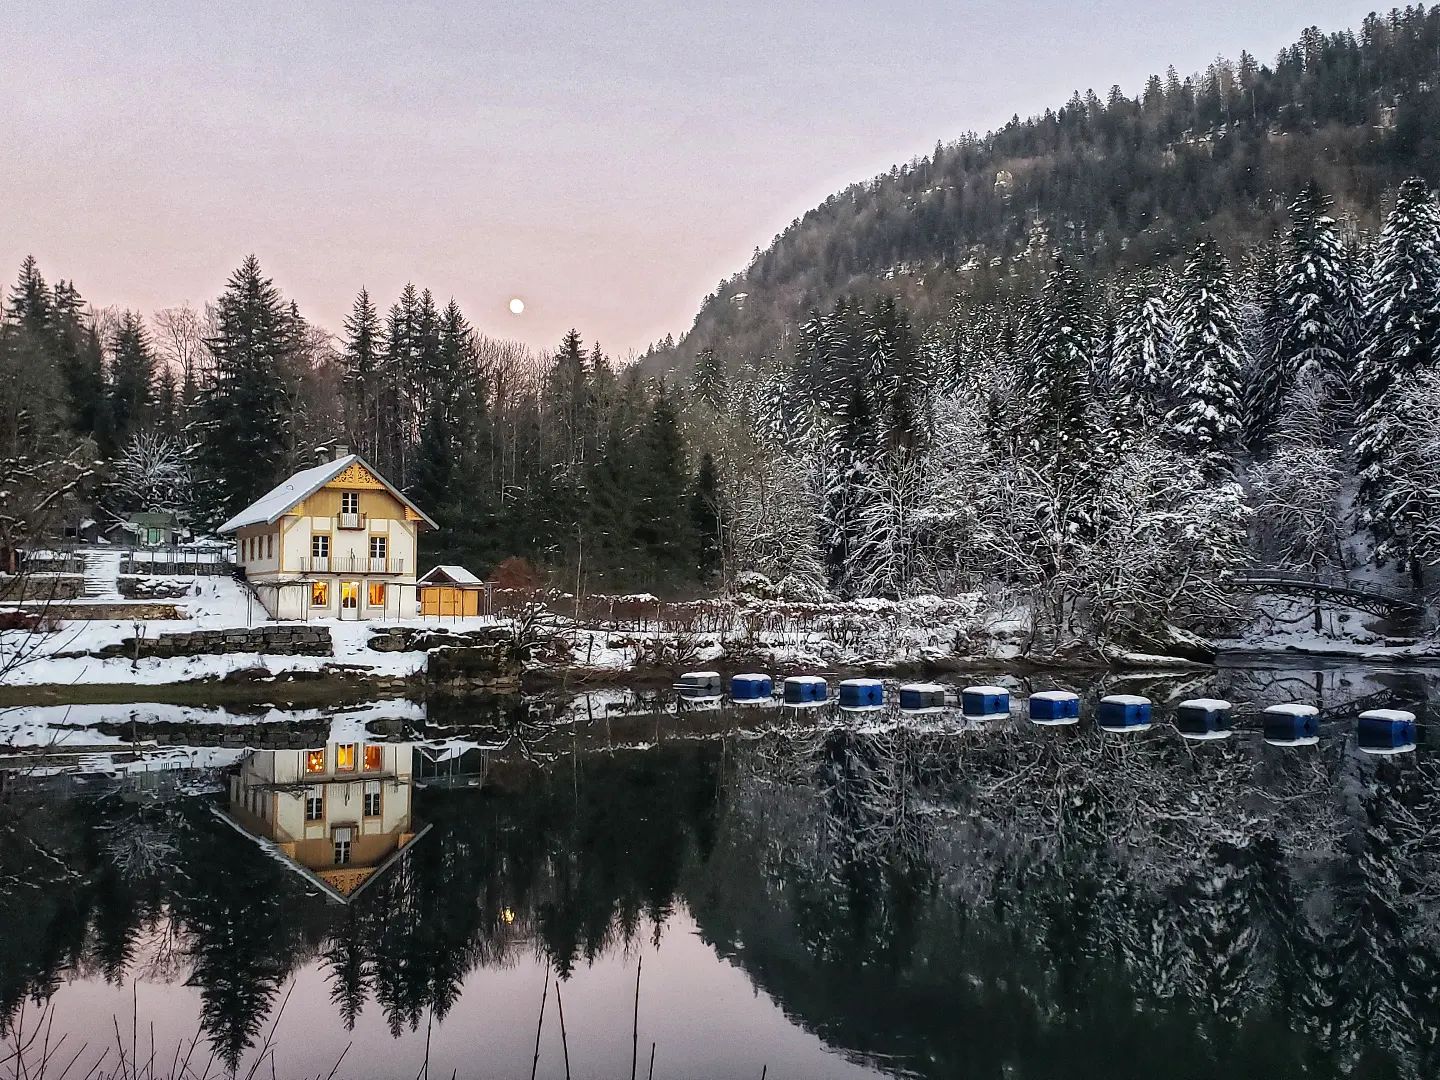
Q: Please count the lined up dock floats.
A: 11